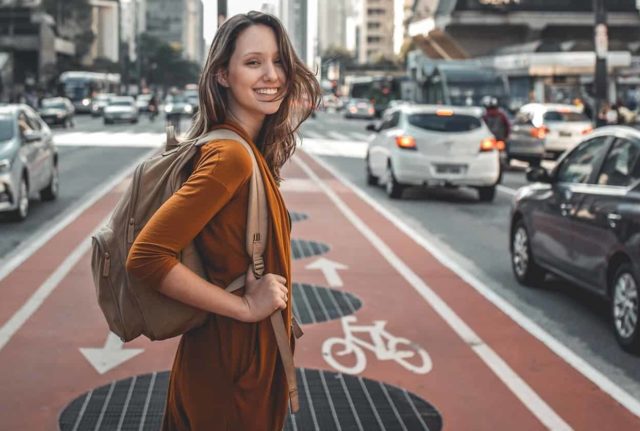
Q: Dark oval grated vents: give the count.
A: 4